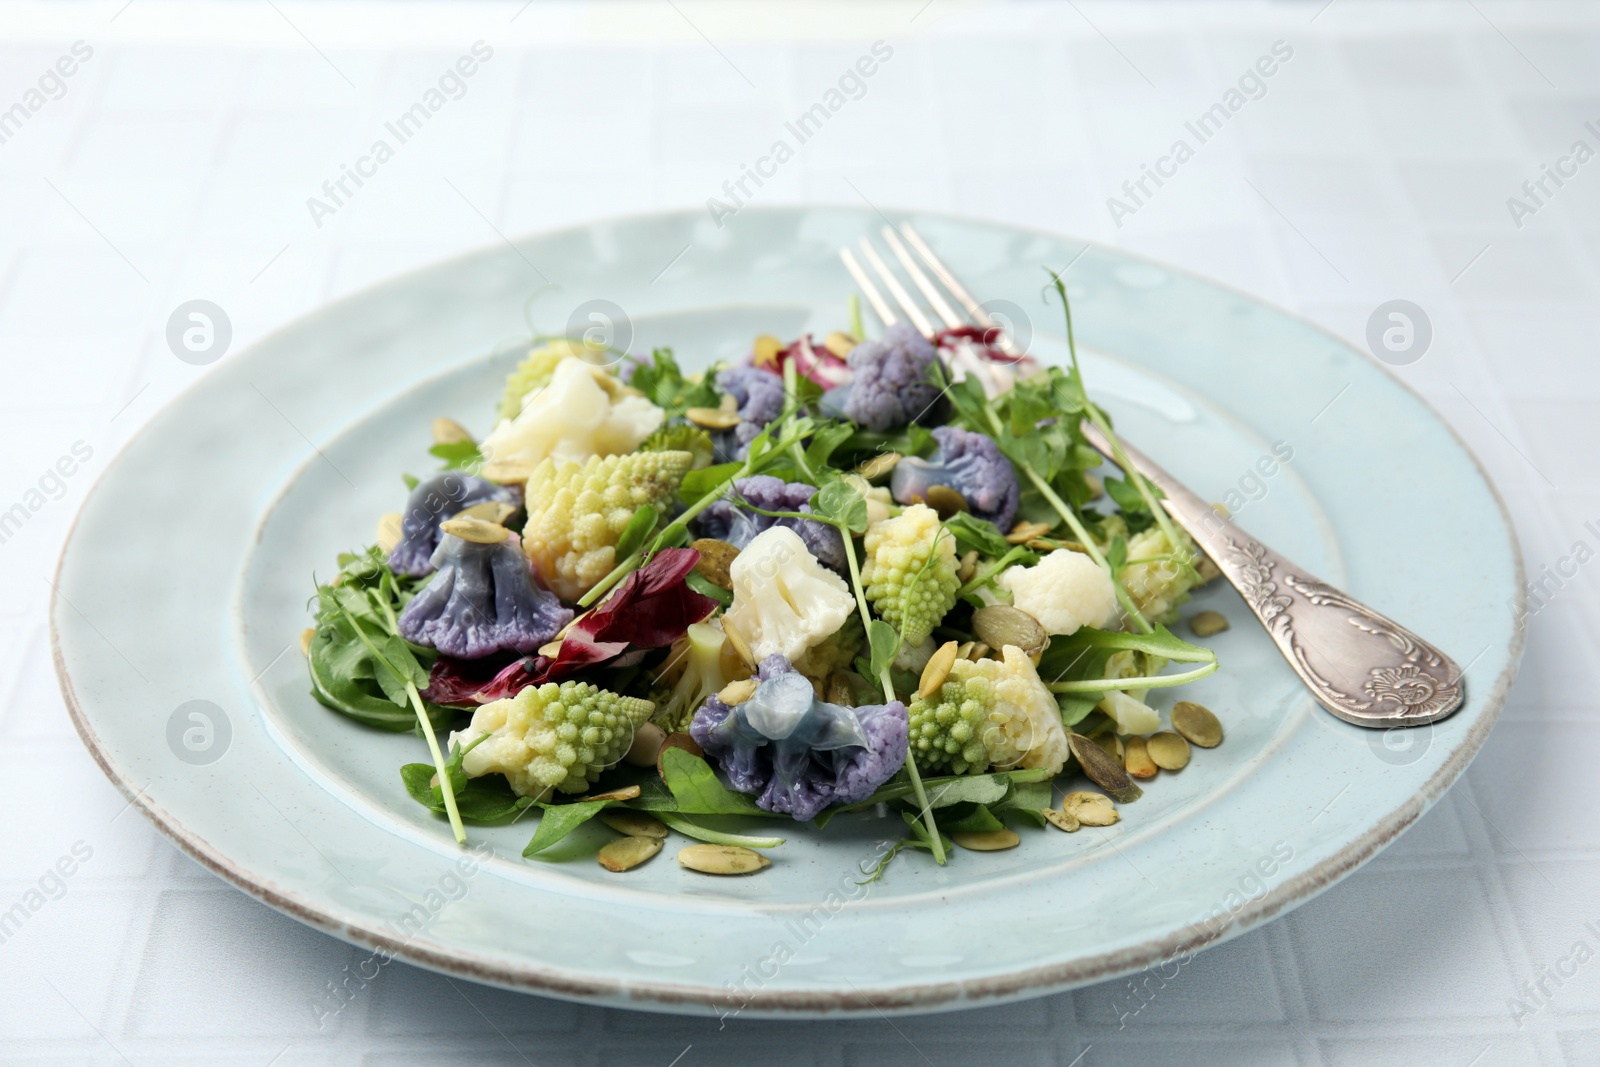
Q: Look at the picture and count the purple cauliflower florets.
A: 7